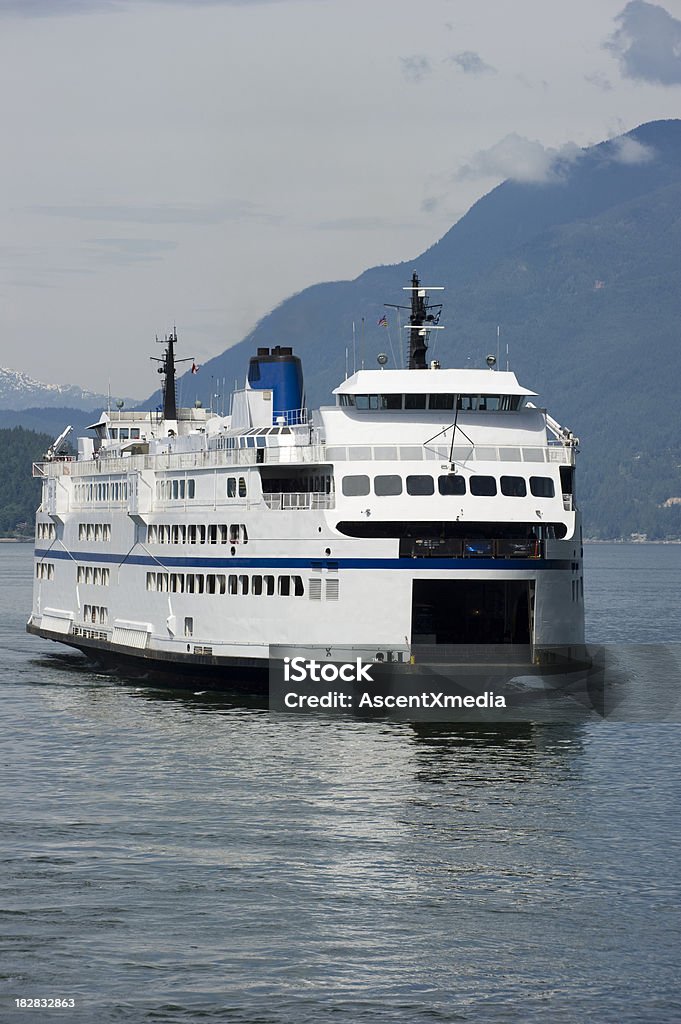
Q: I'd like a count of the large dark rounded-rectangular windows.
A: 7